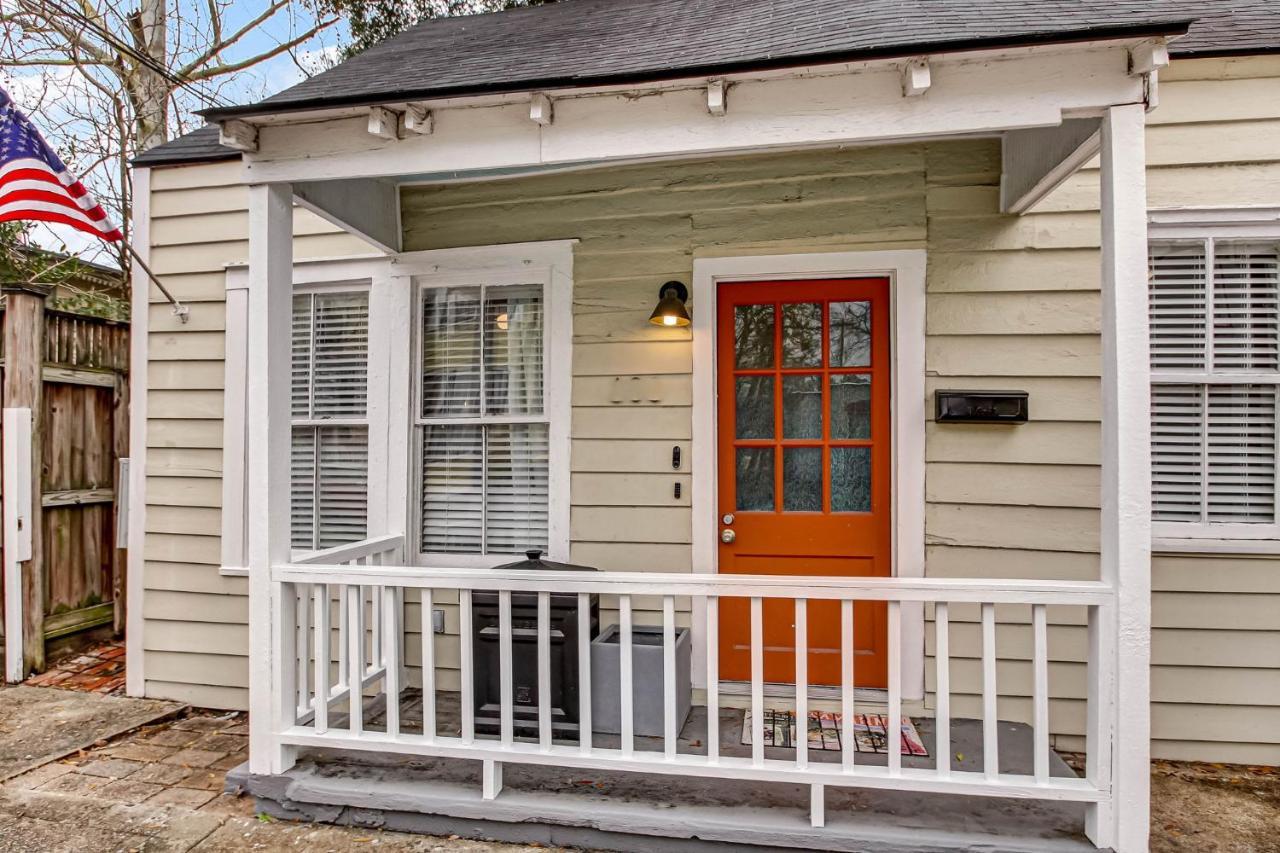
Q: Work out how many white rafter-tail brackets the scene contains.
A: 7